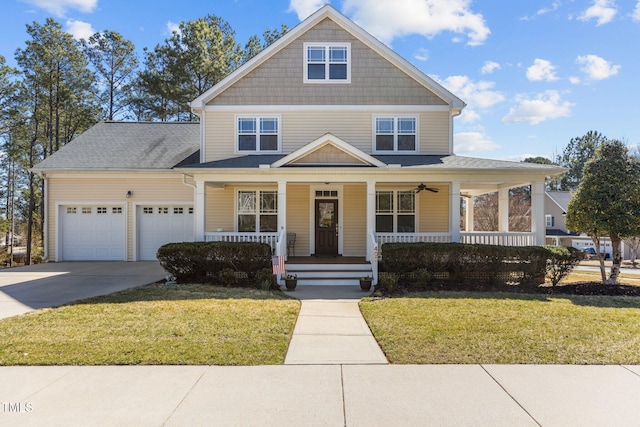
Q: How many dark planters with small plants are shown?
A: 2